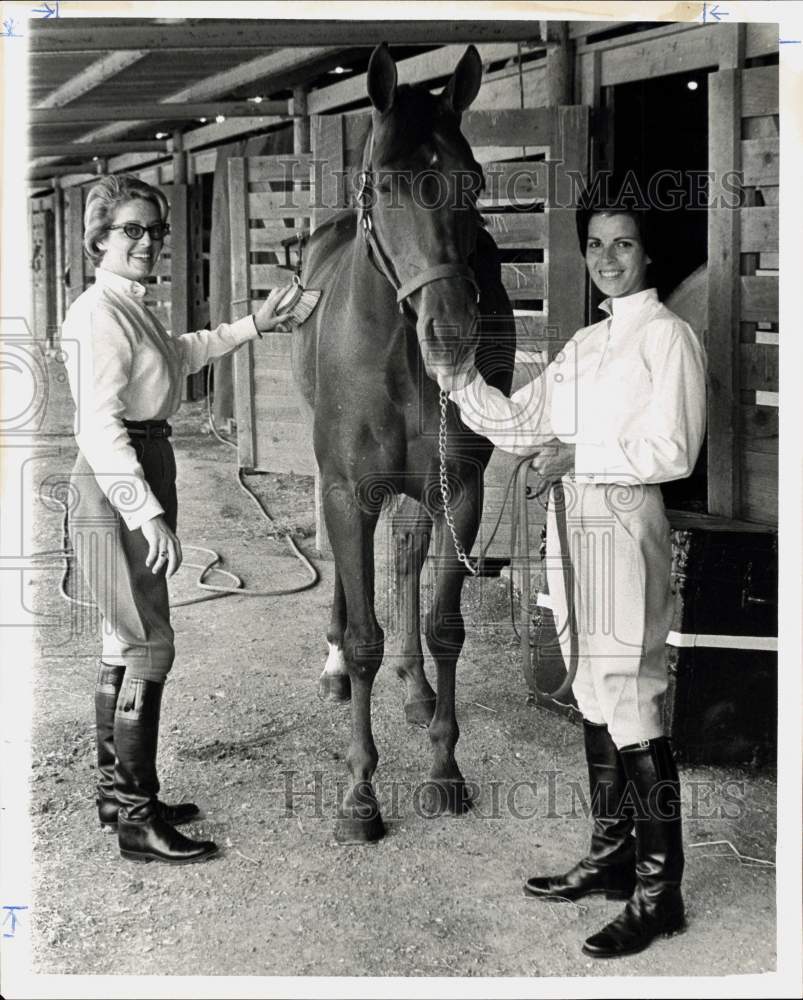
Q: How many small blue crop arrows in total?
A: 4